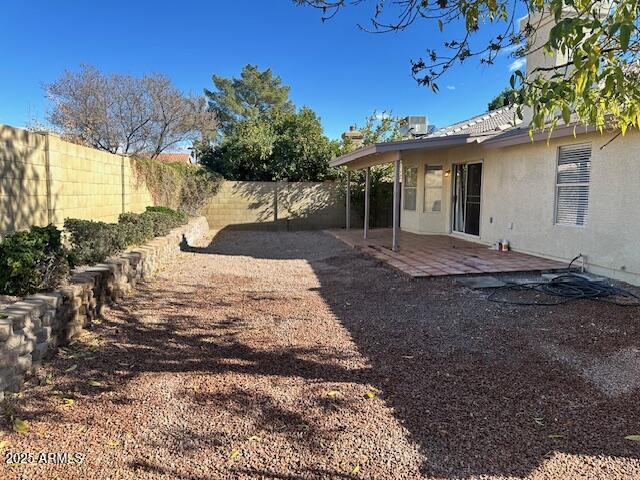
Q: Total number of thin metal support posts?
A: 3